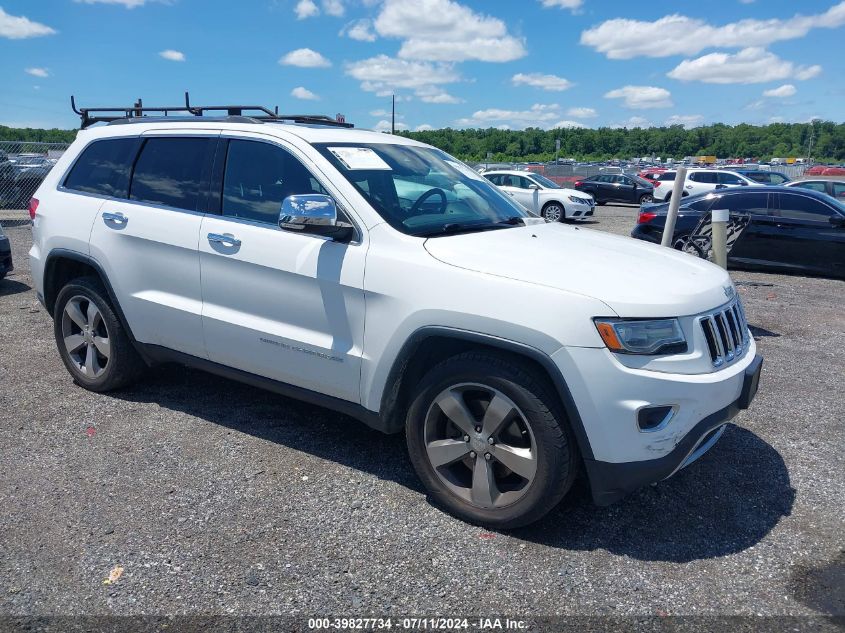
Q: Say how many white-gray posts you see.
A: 2